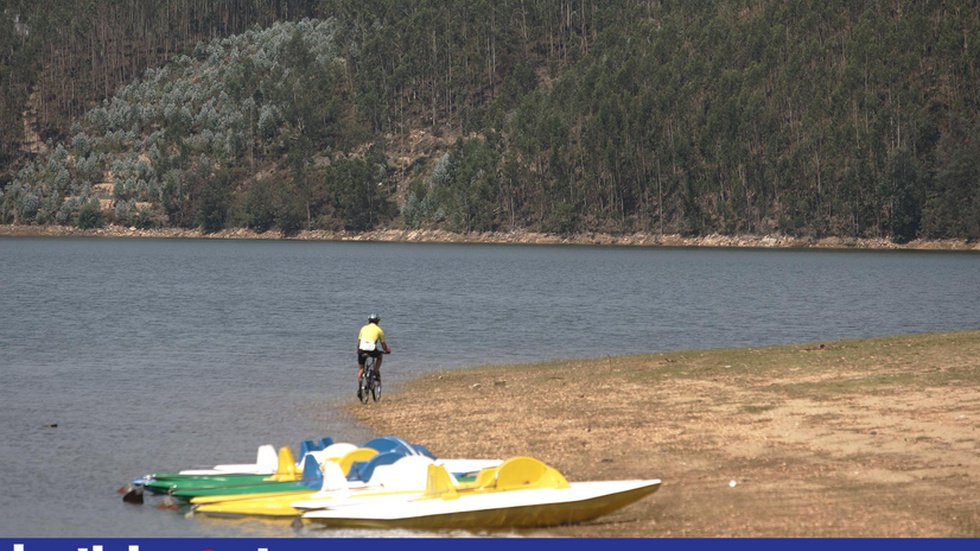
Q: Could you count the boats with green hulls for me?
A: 2